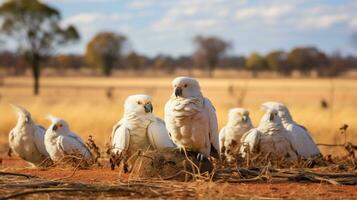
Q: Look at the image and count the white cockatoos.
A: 7